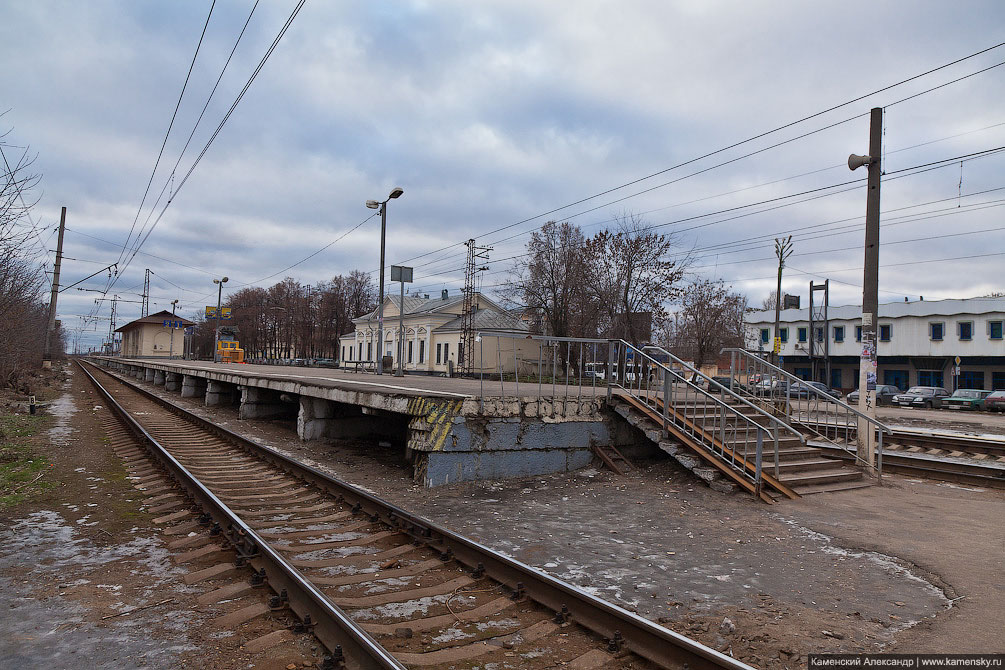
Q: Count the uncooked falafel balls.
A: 0